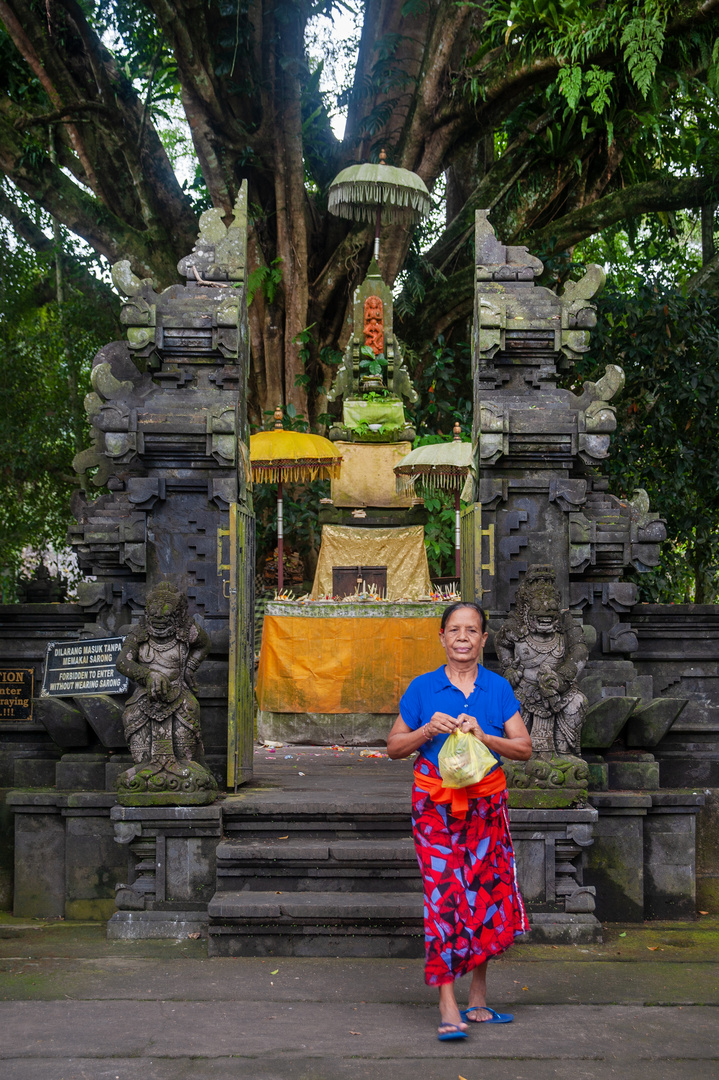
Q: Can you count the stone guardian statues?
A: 2